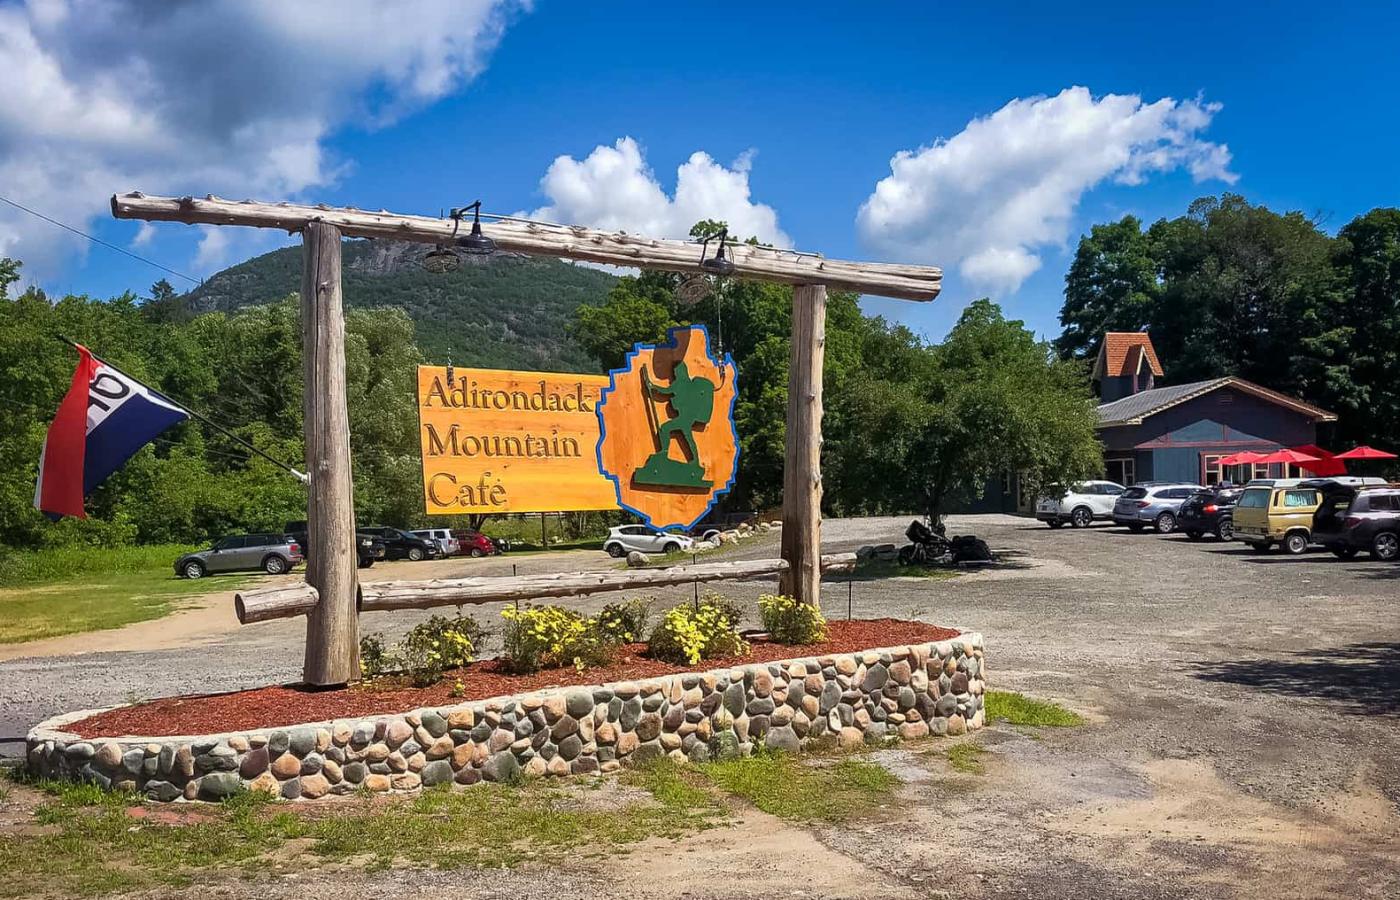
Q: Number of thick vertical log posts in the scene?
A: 2